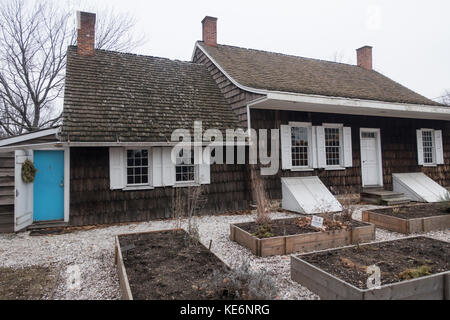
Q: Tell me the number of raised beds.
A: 4